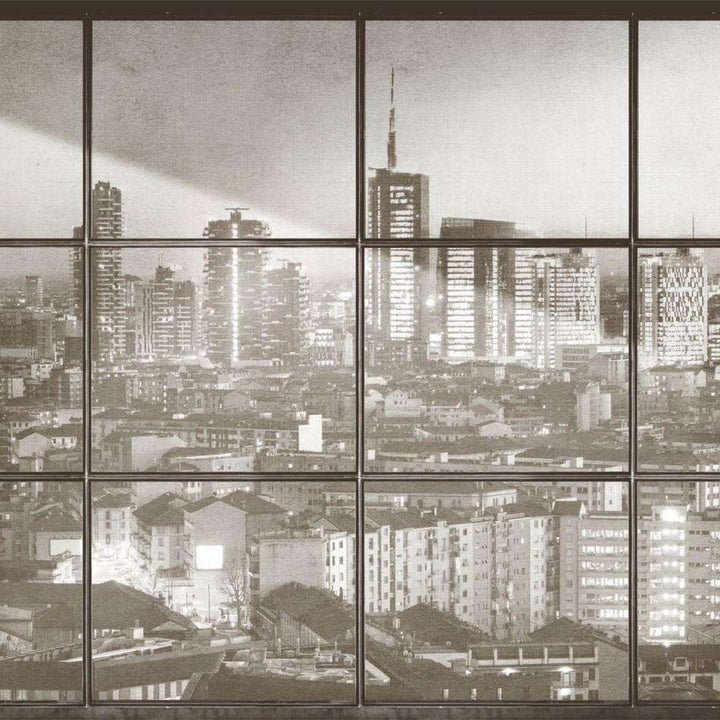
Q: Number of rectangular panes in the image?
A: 12